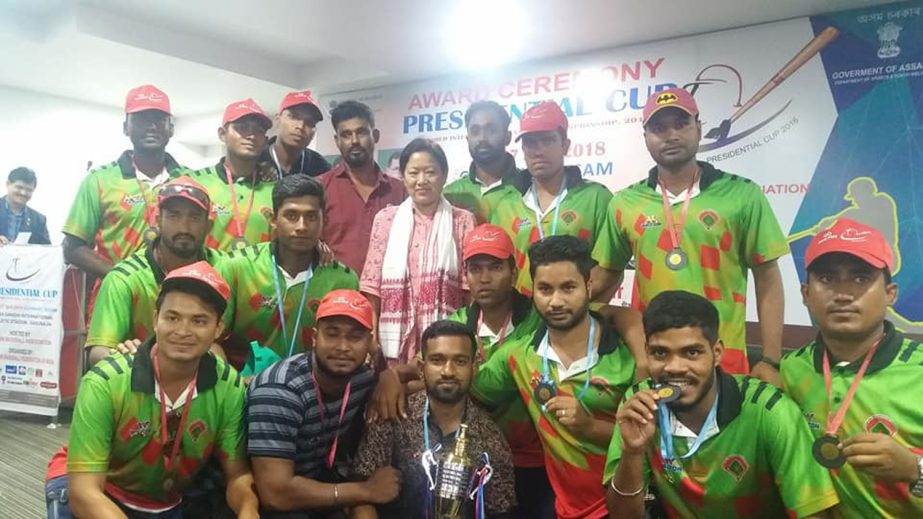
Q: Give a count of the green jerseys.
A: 12